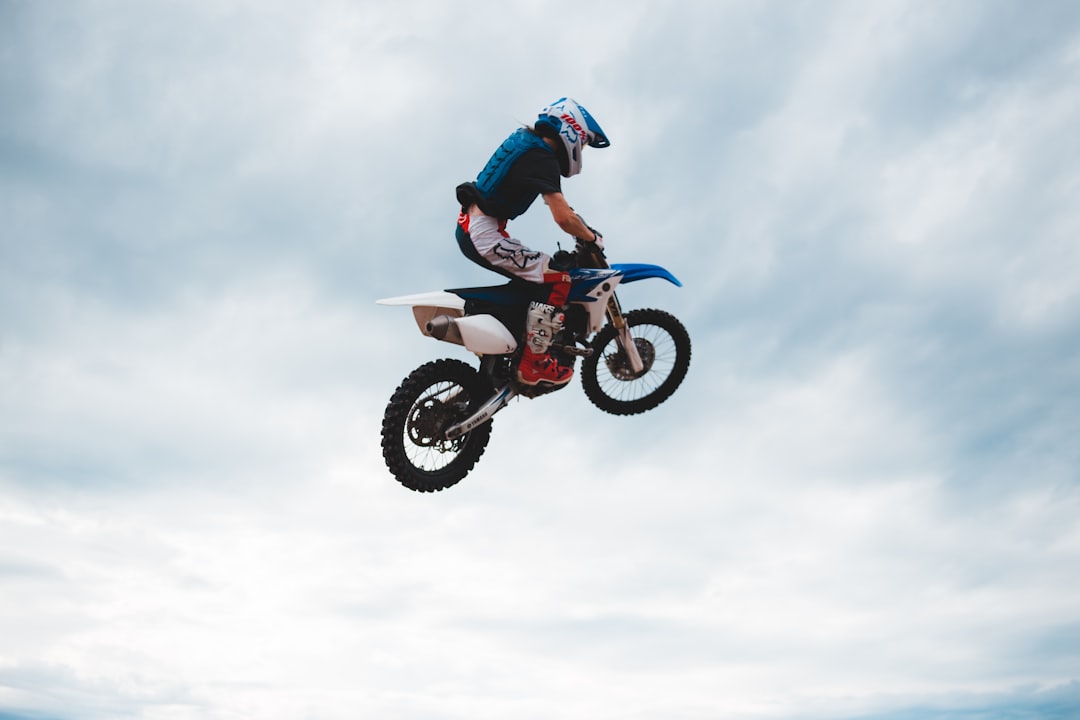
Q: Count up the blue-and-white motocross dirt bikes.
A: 1